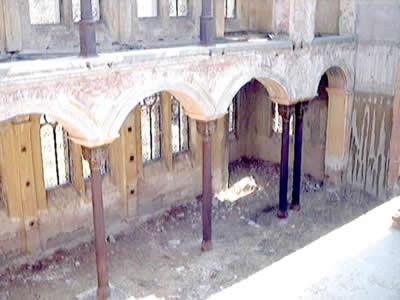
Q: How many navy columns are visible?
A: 2